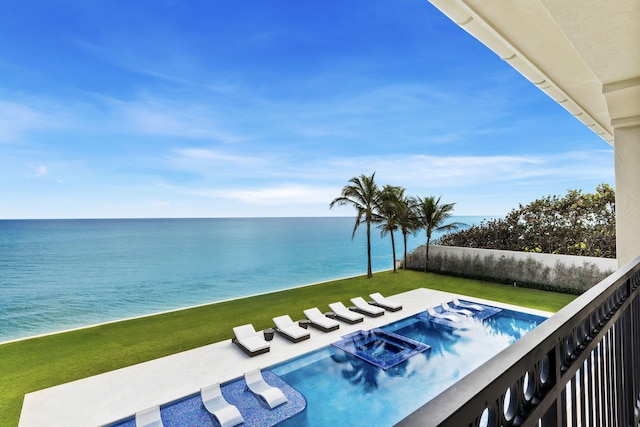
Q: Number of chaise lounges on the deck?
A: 6